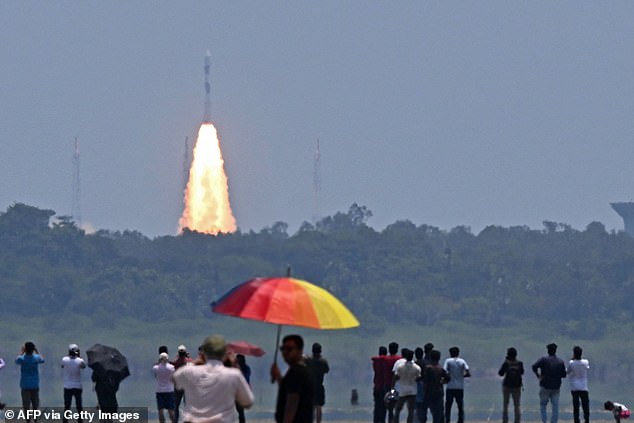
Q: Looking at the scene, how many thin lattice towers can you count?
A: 3